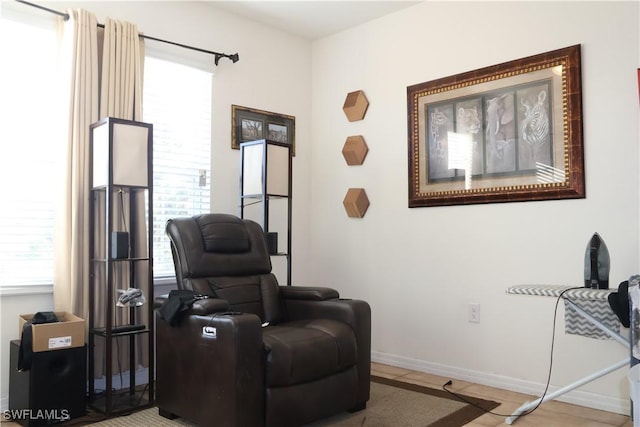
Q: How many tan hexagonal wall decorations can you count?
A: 3